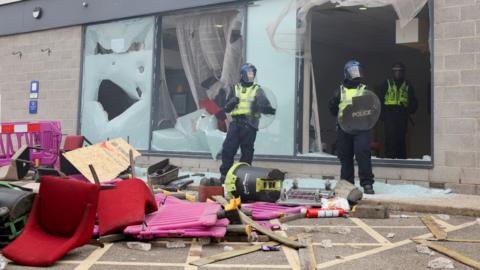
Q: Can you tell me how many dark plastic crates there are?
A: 1